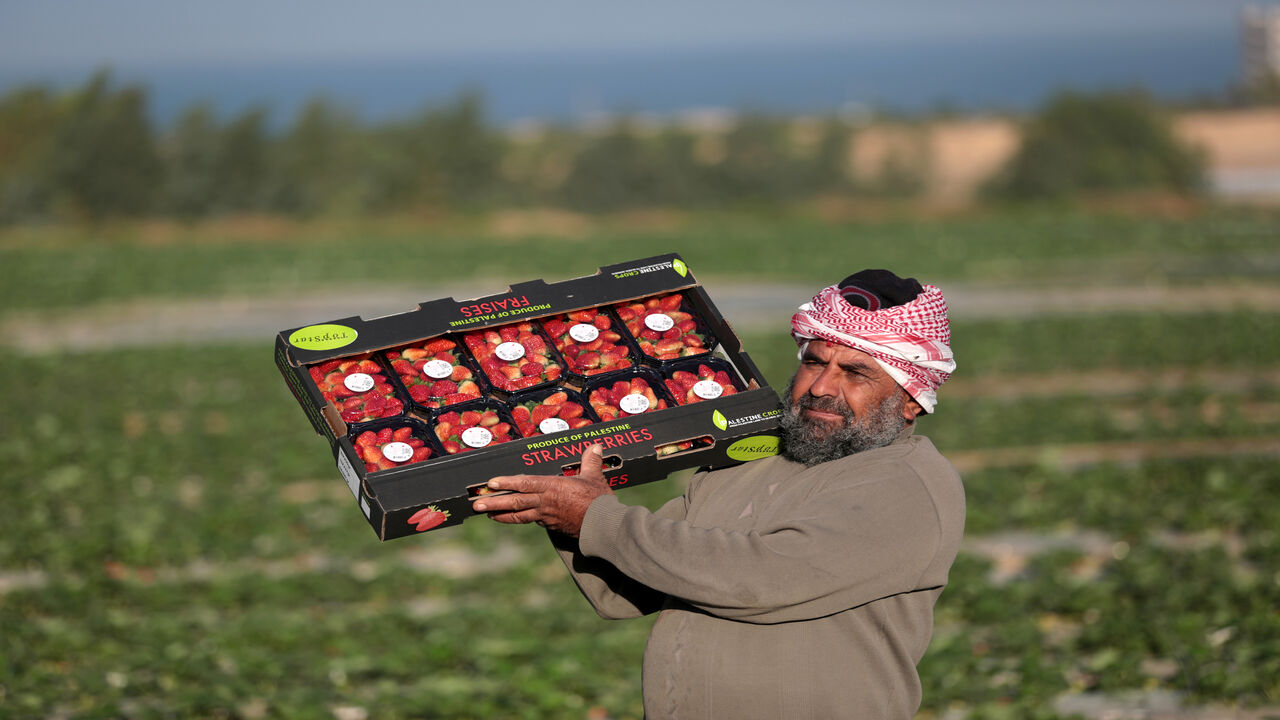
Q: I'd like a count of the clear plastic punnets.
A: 10